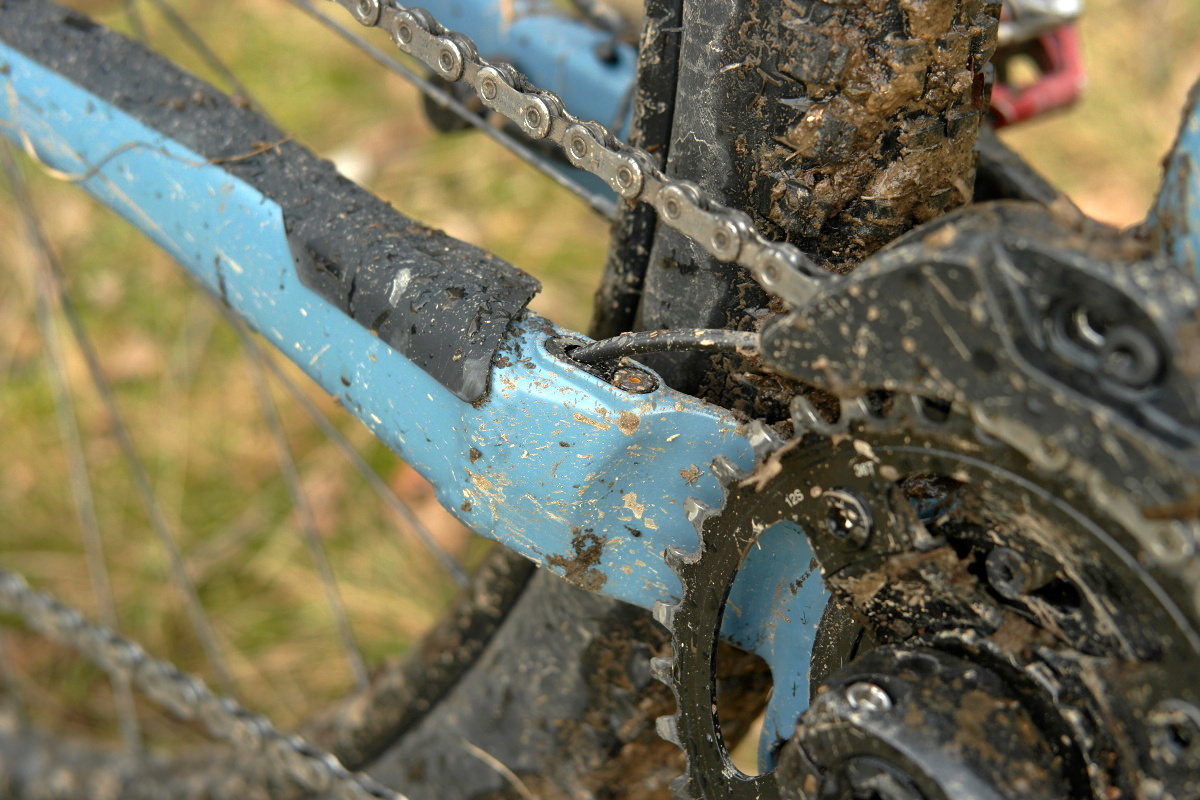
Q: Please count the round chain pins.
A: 10